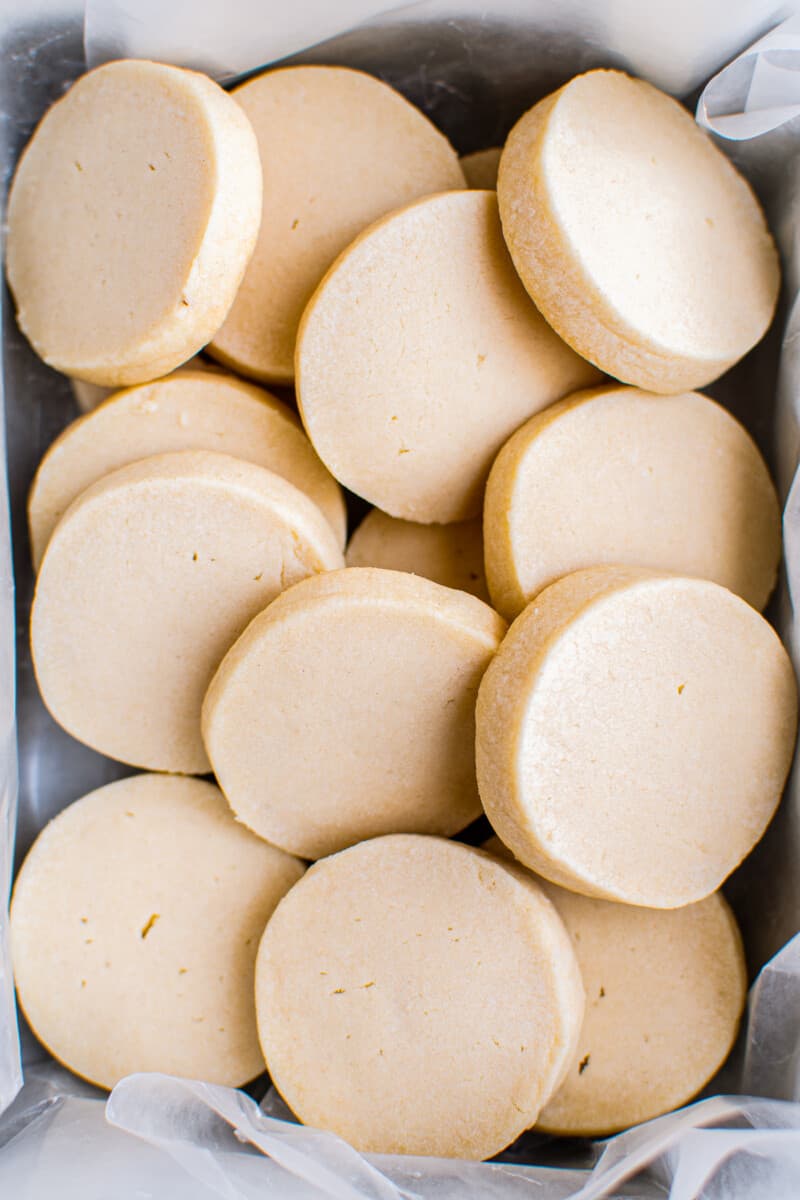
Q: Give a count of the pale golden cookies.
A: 15